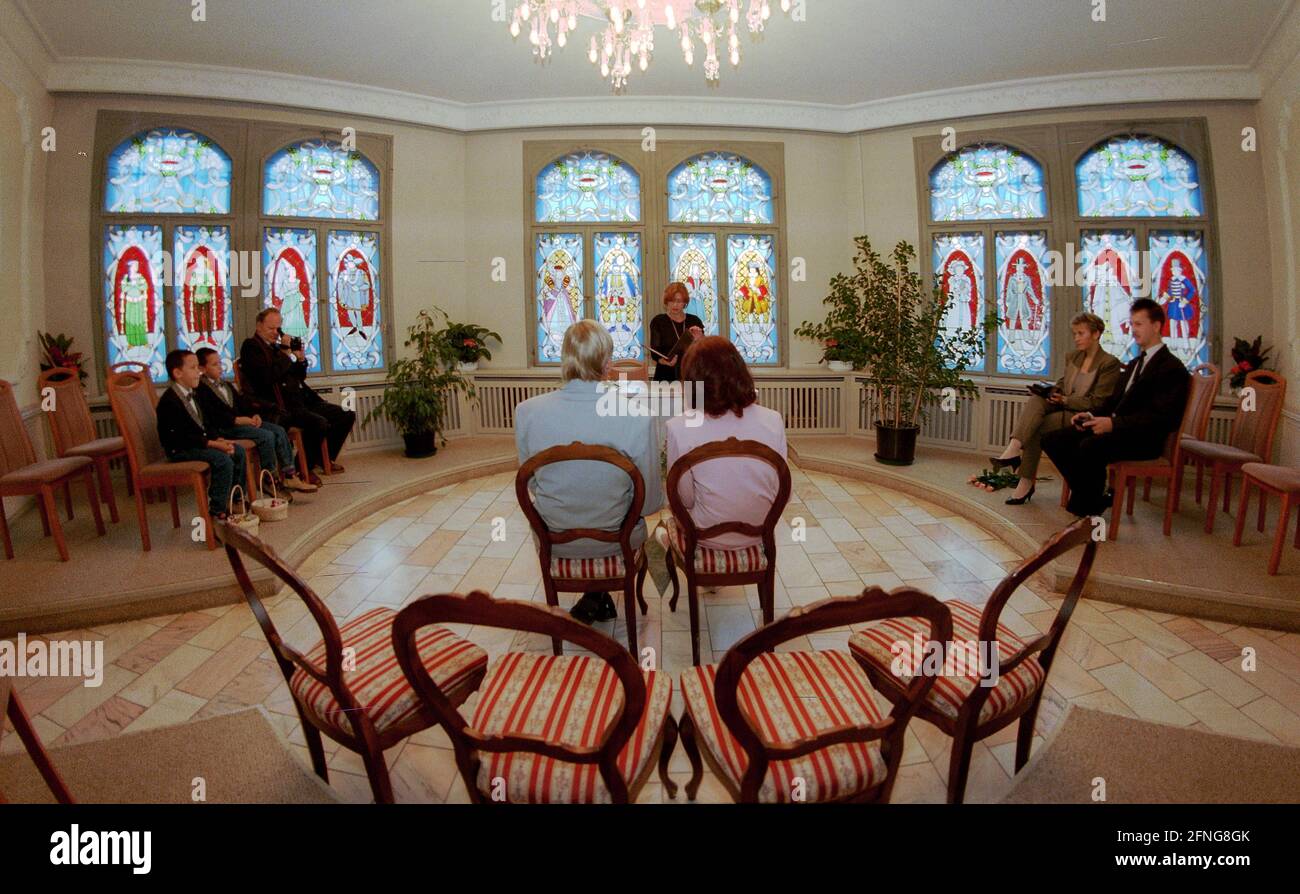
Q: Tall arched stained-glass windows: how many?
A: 6